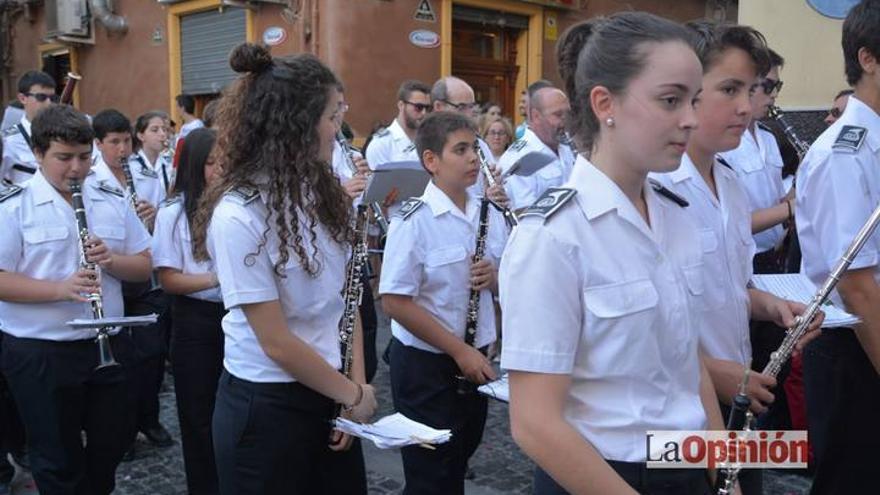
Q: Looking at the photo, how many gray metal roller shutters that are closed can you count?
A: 1